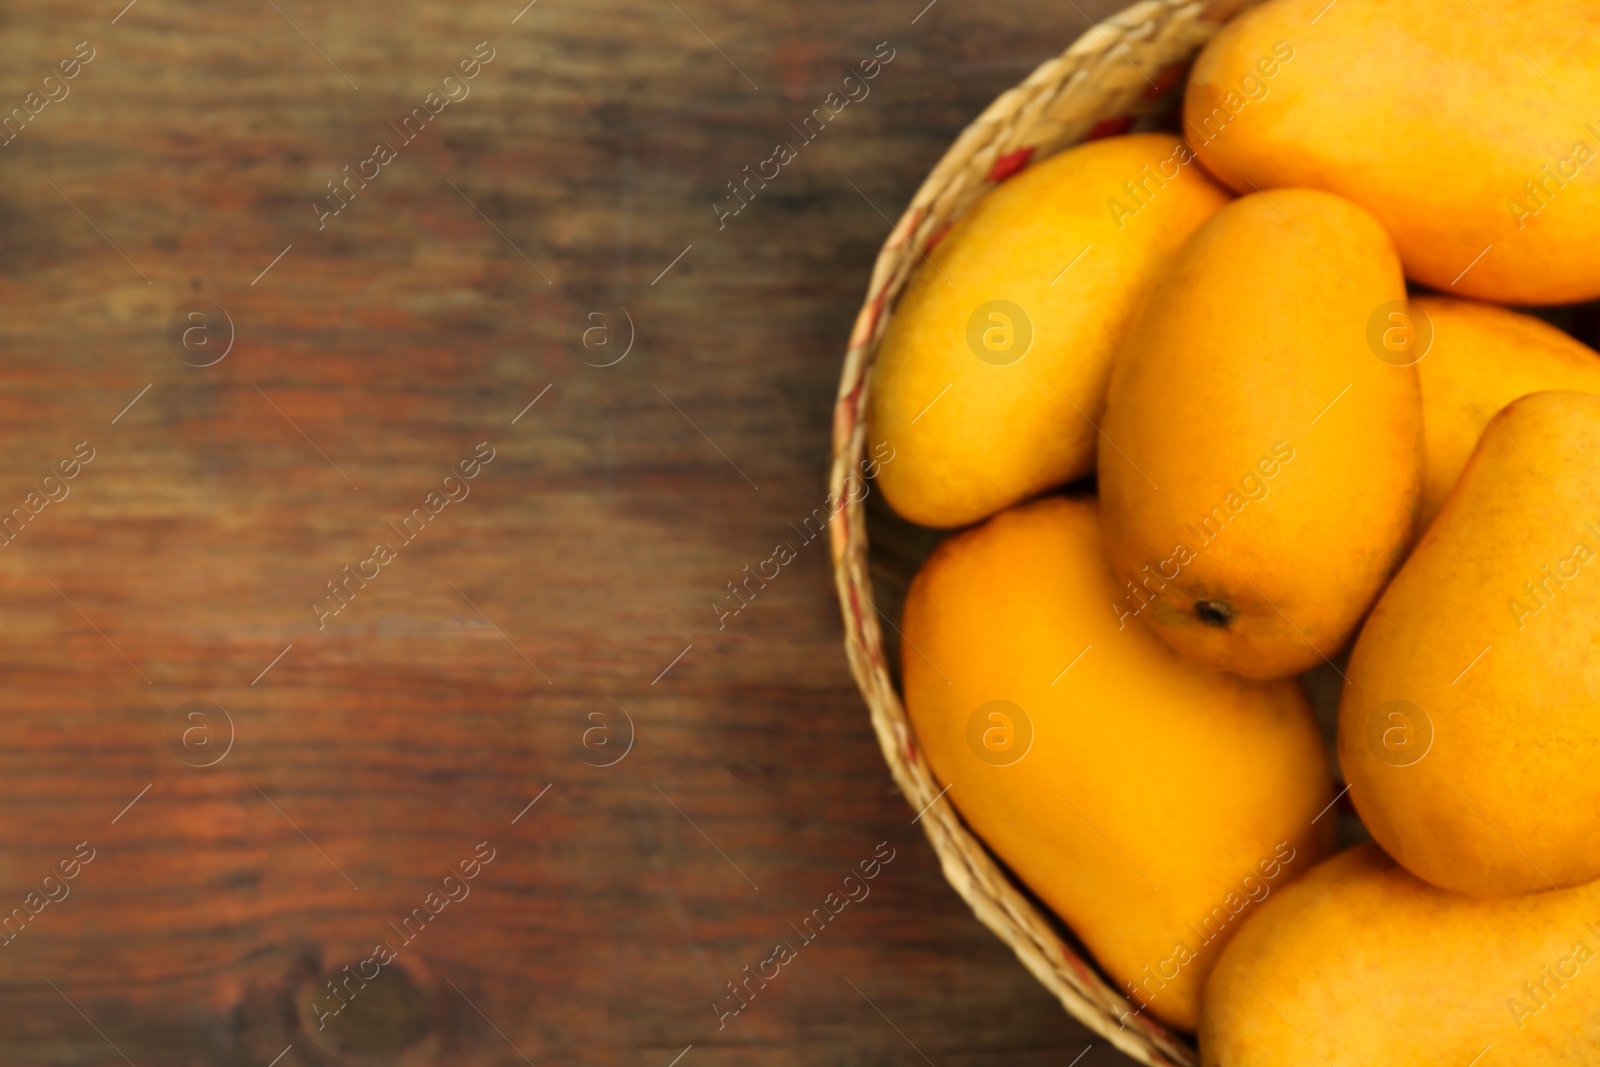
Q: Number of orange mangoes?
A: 7